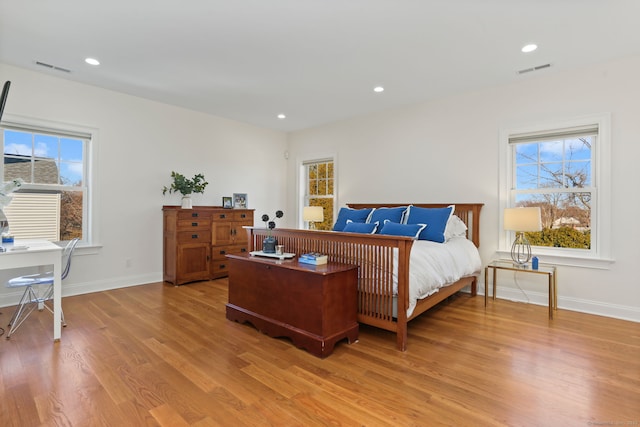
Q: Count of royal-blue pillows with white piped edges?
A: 5